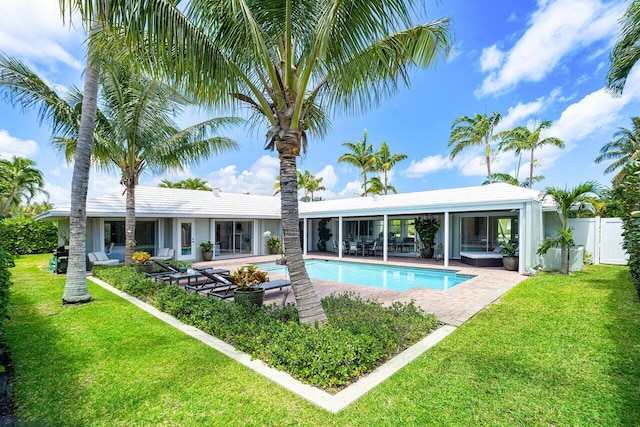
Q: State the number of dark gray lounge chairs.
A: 4